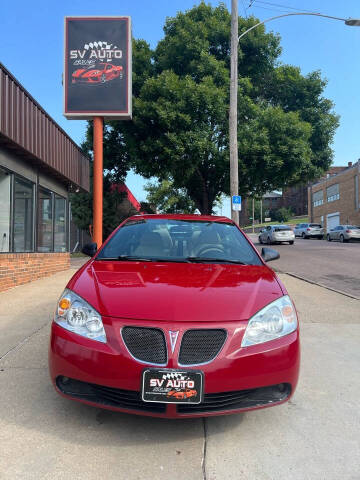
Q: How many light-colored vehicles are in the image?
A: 3